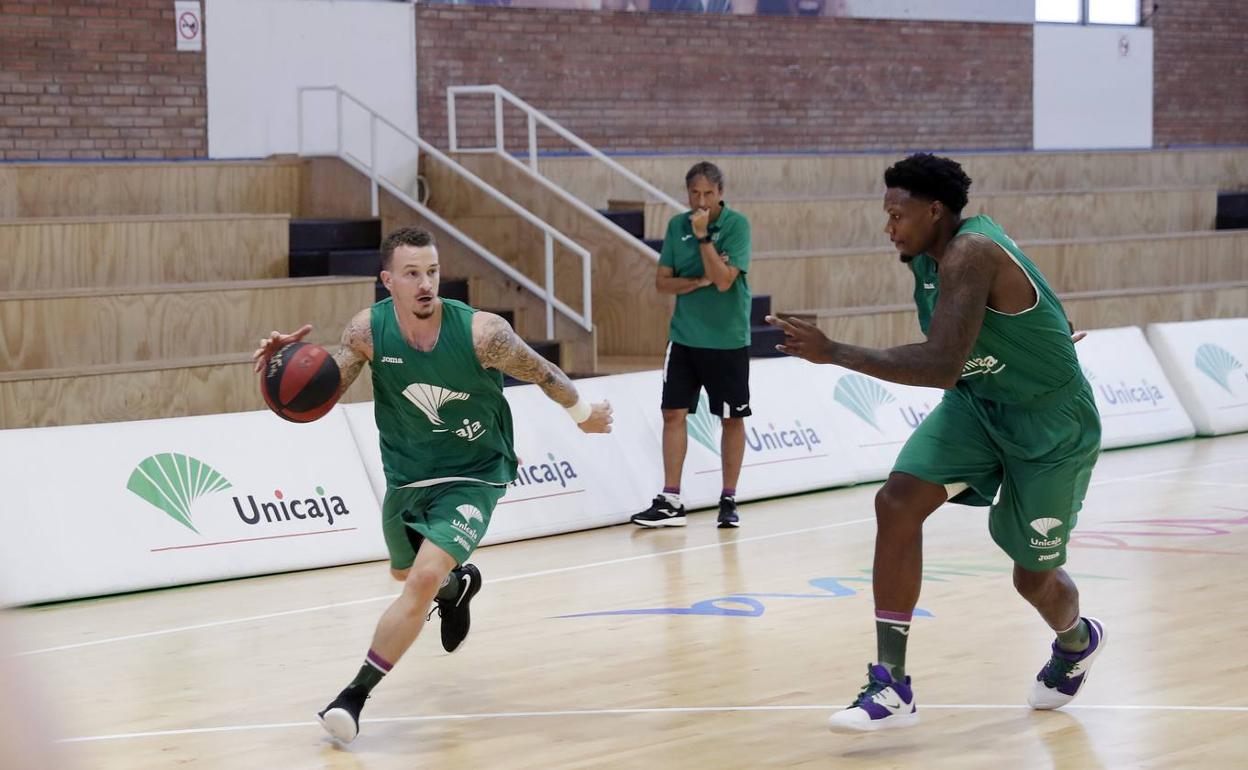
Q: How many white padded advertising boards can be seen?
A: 6